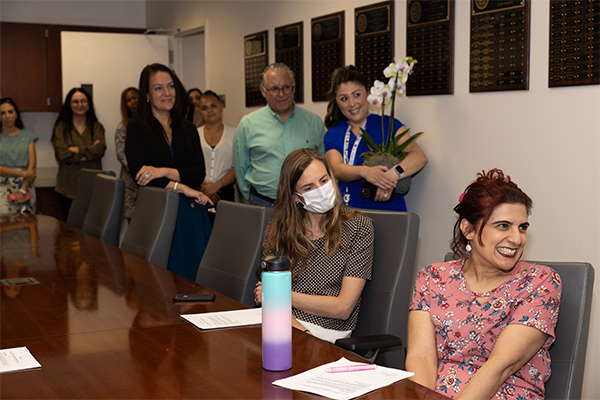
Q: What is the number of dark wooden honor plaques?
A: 7